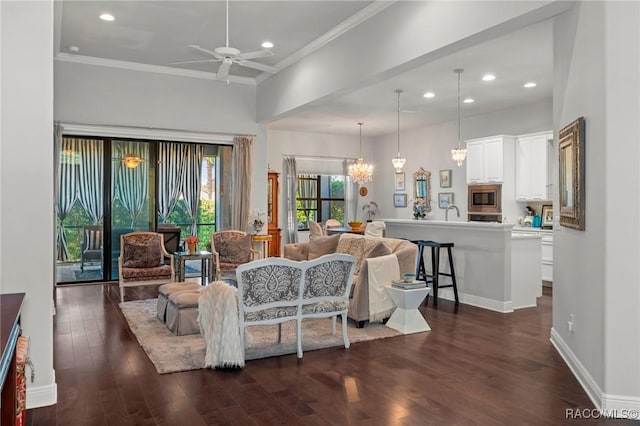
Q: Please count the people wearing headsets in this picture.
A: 0